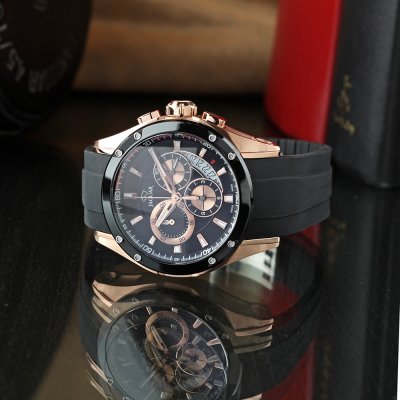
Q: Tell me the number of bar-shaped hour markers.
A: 11